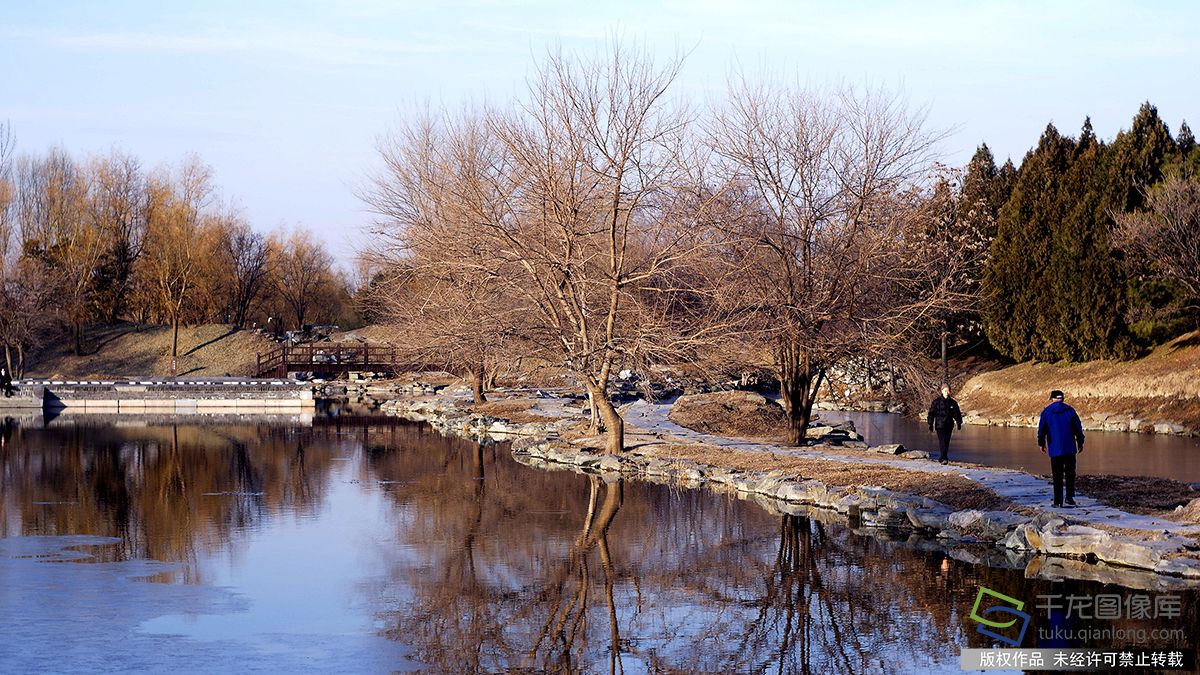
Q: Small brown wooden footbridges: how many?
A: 1